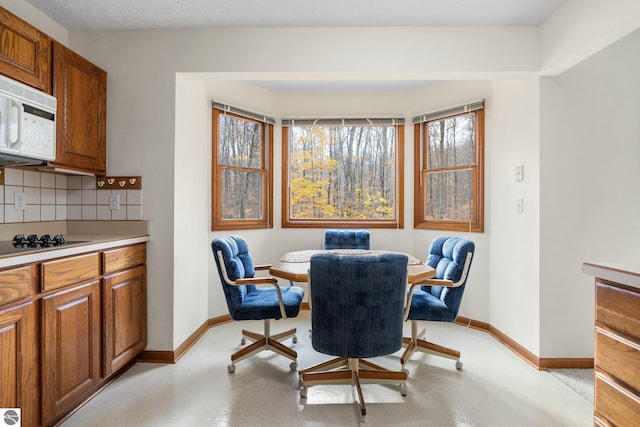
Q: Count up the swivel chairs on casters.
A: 4